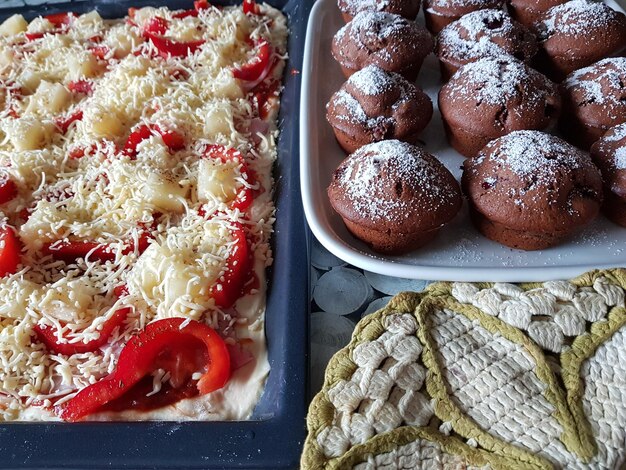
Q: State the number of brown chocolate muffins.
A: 12